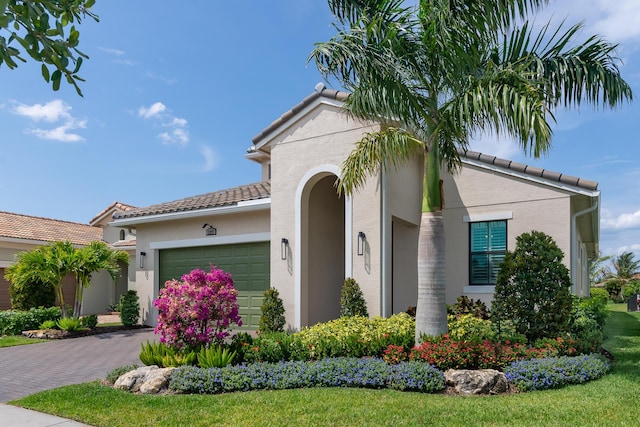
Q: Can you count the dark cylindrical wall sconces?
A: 3